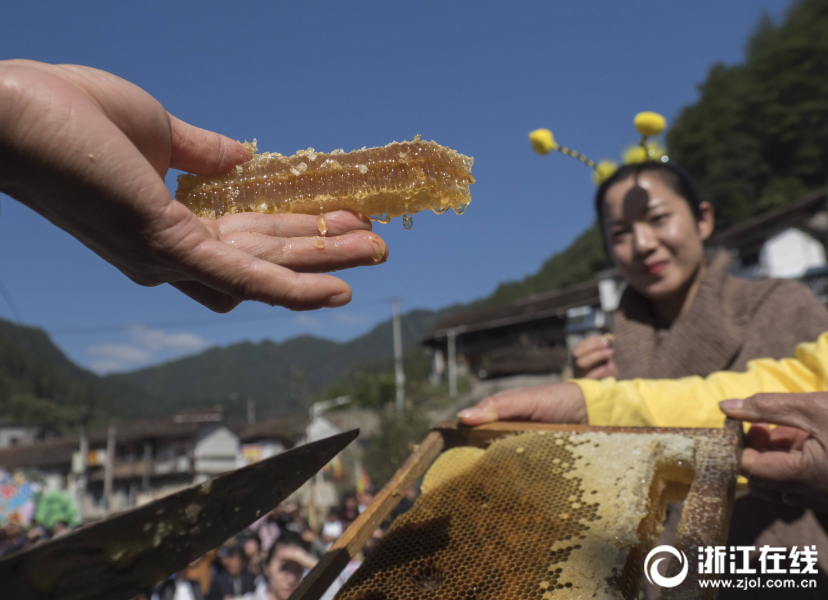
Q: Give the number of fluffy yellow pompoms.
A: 4